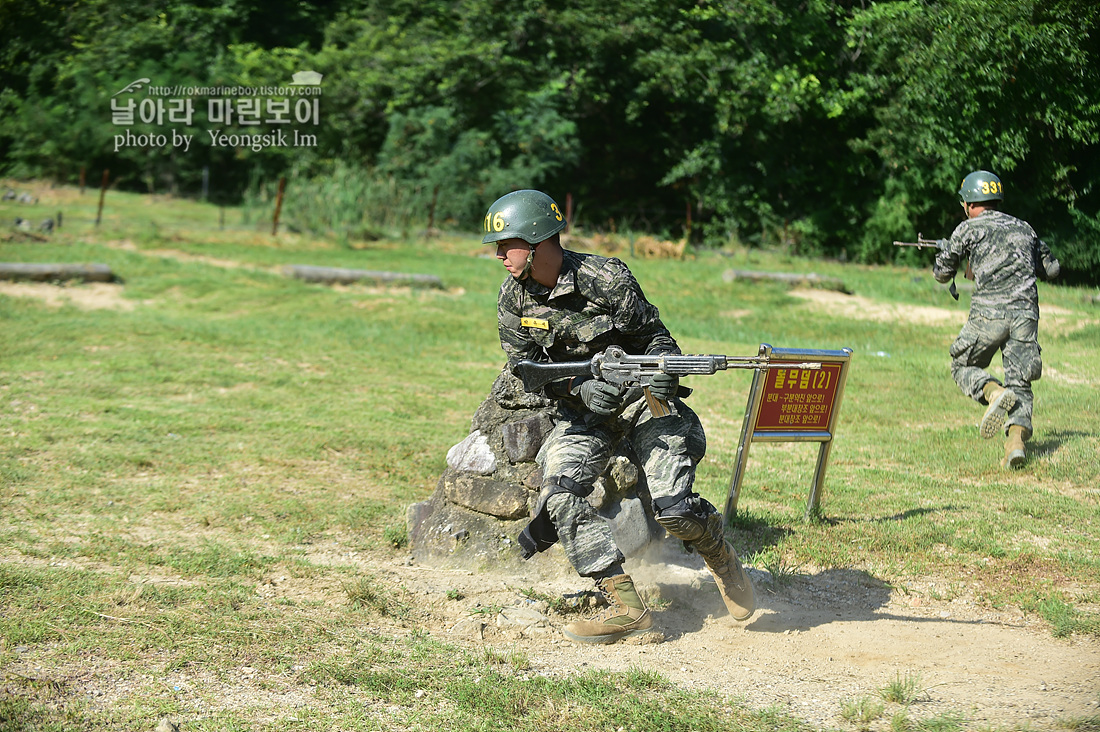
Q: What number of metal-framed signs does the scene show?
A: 1